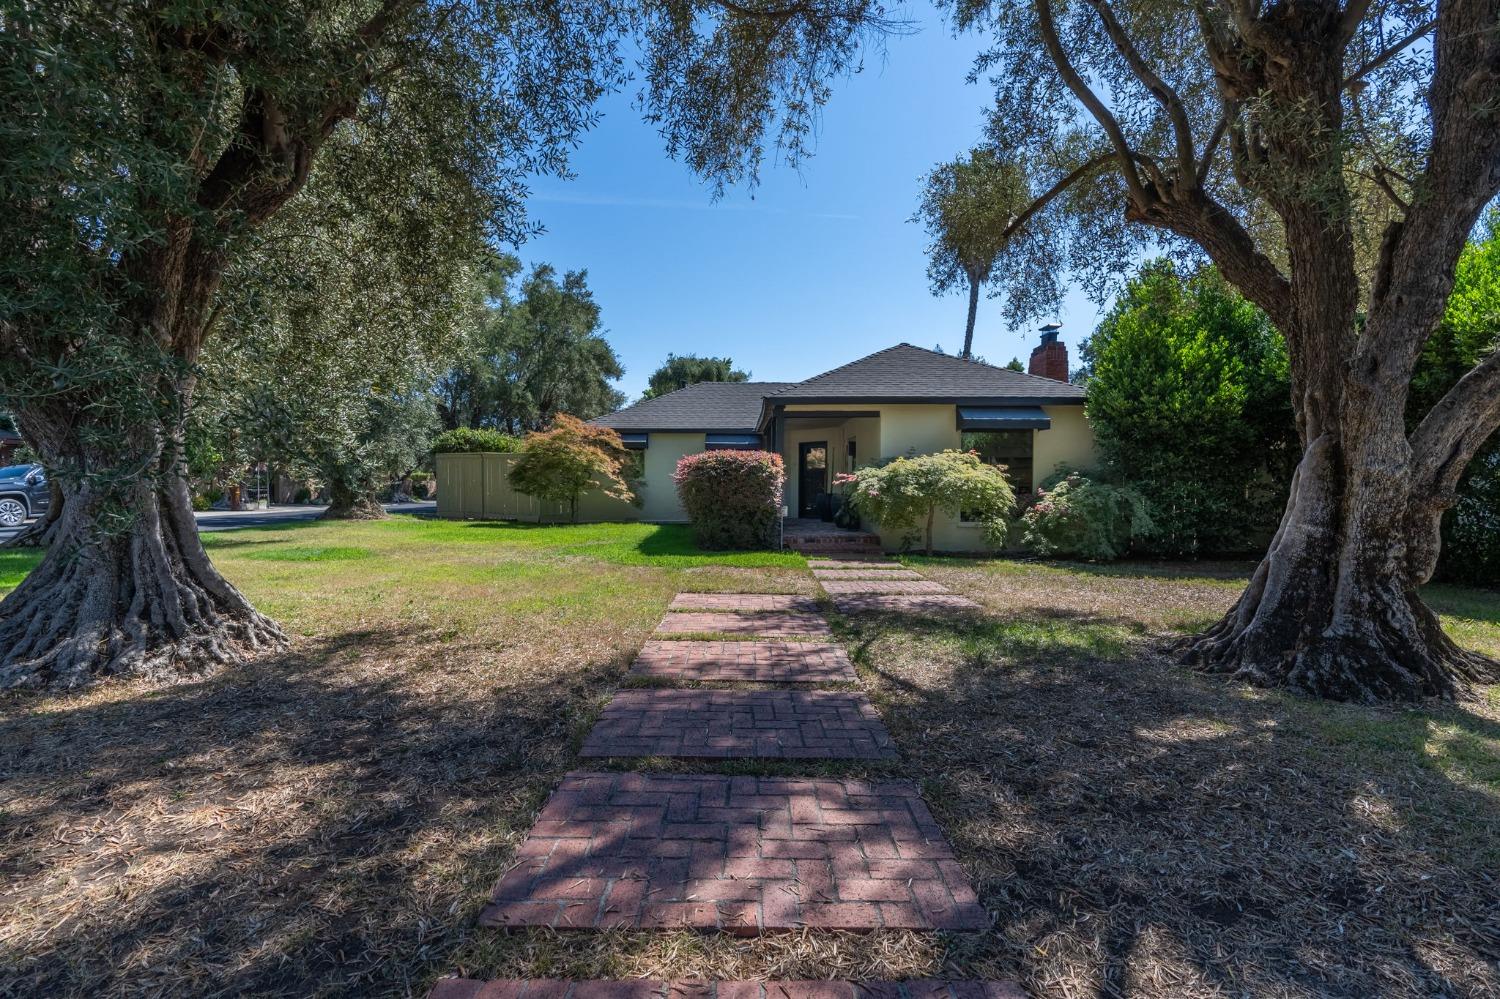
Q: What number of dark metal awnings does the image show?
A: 3